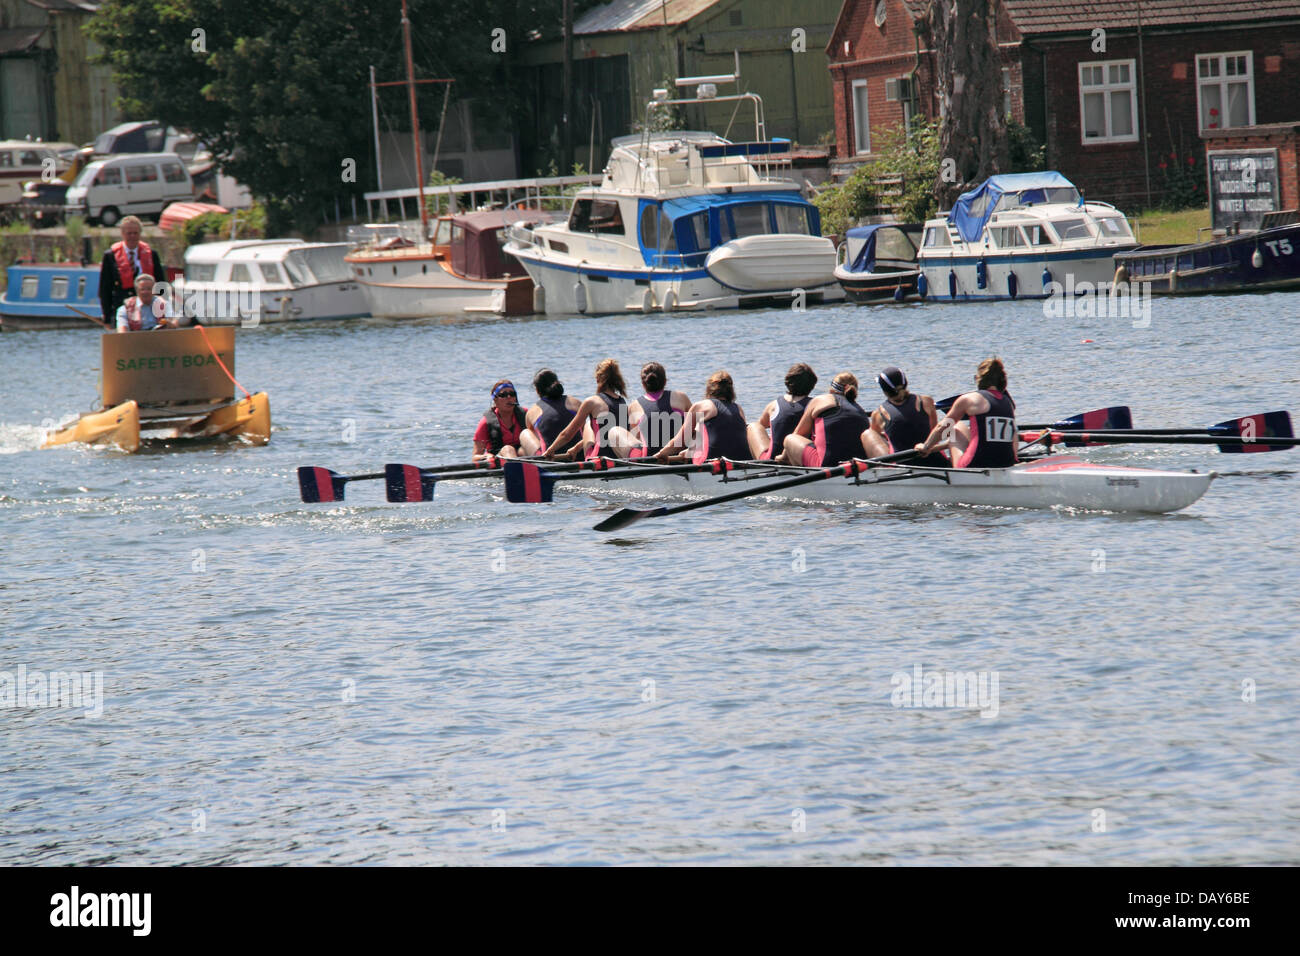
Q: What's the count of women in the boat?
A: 9